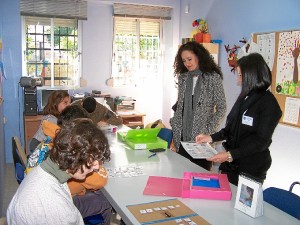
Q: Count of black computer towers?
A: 1